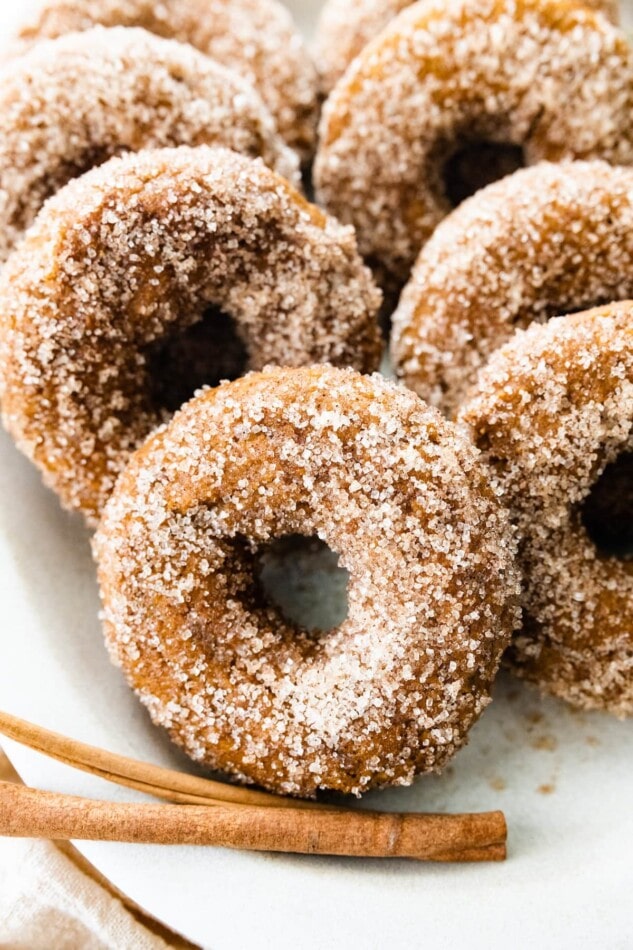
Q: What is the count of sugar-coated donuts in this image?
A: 8